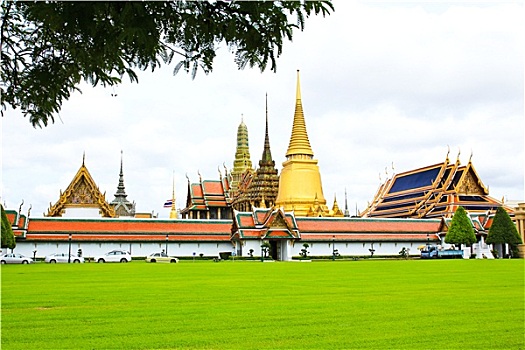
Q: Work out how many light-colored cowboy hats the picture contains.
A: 0